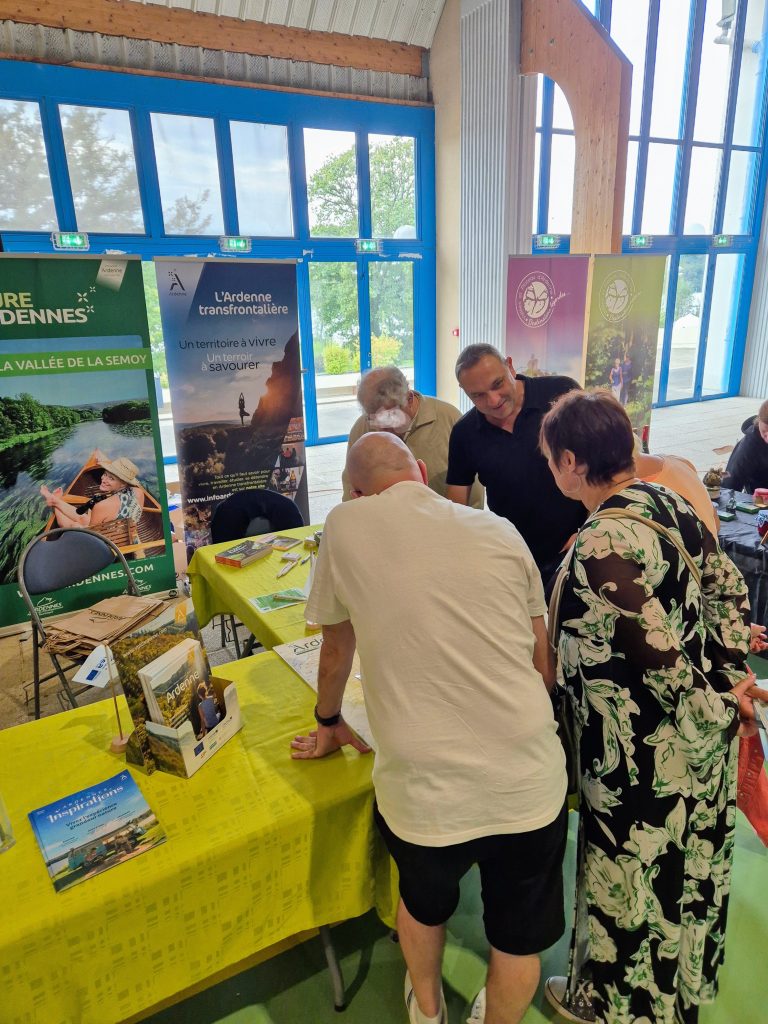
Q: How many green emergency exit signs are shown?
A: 6